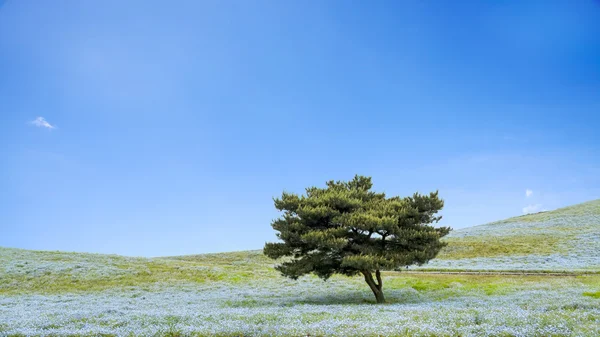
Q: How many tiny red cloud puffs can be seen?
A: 0